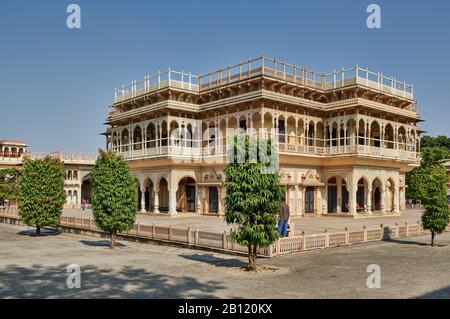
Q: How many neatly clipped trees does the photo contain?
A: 4